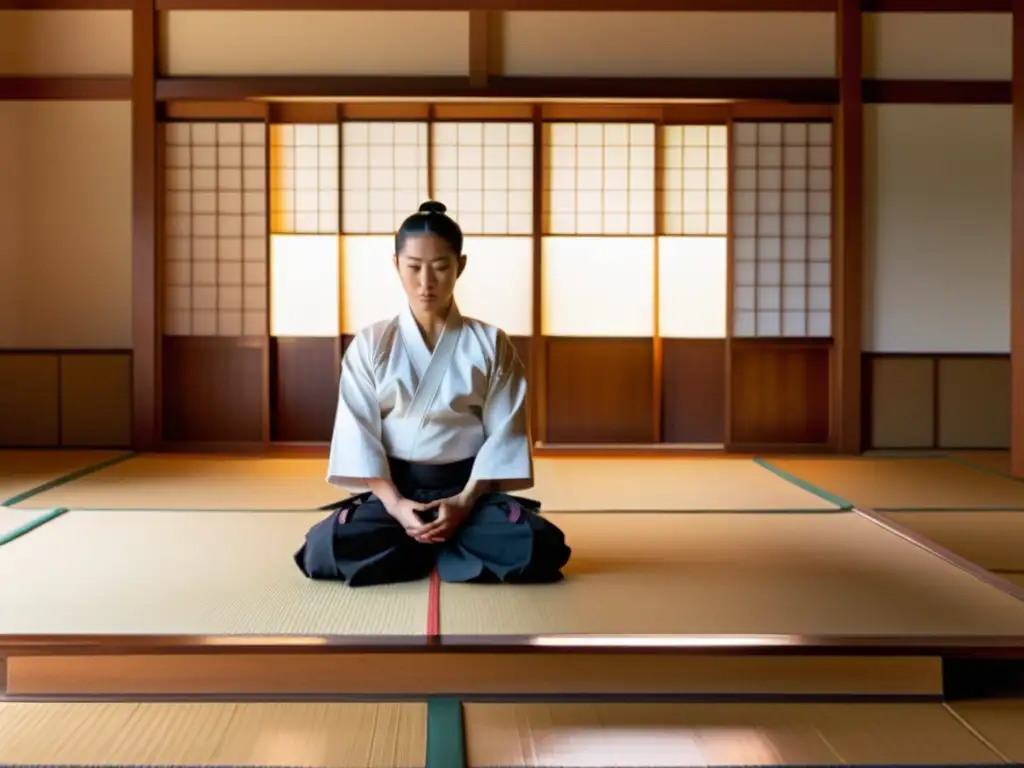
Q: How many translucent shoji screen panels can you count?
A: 7